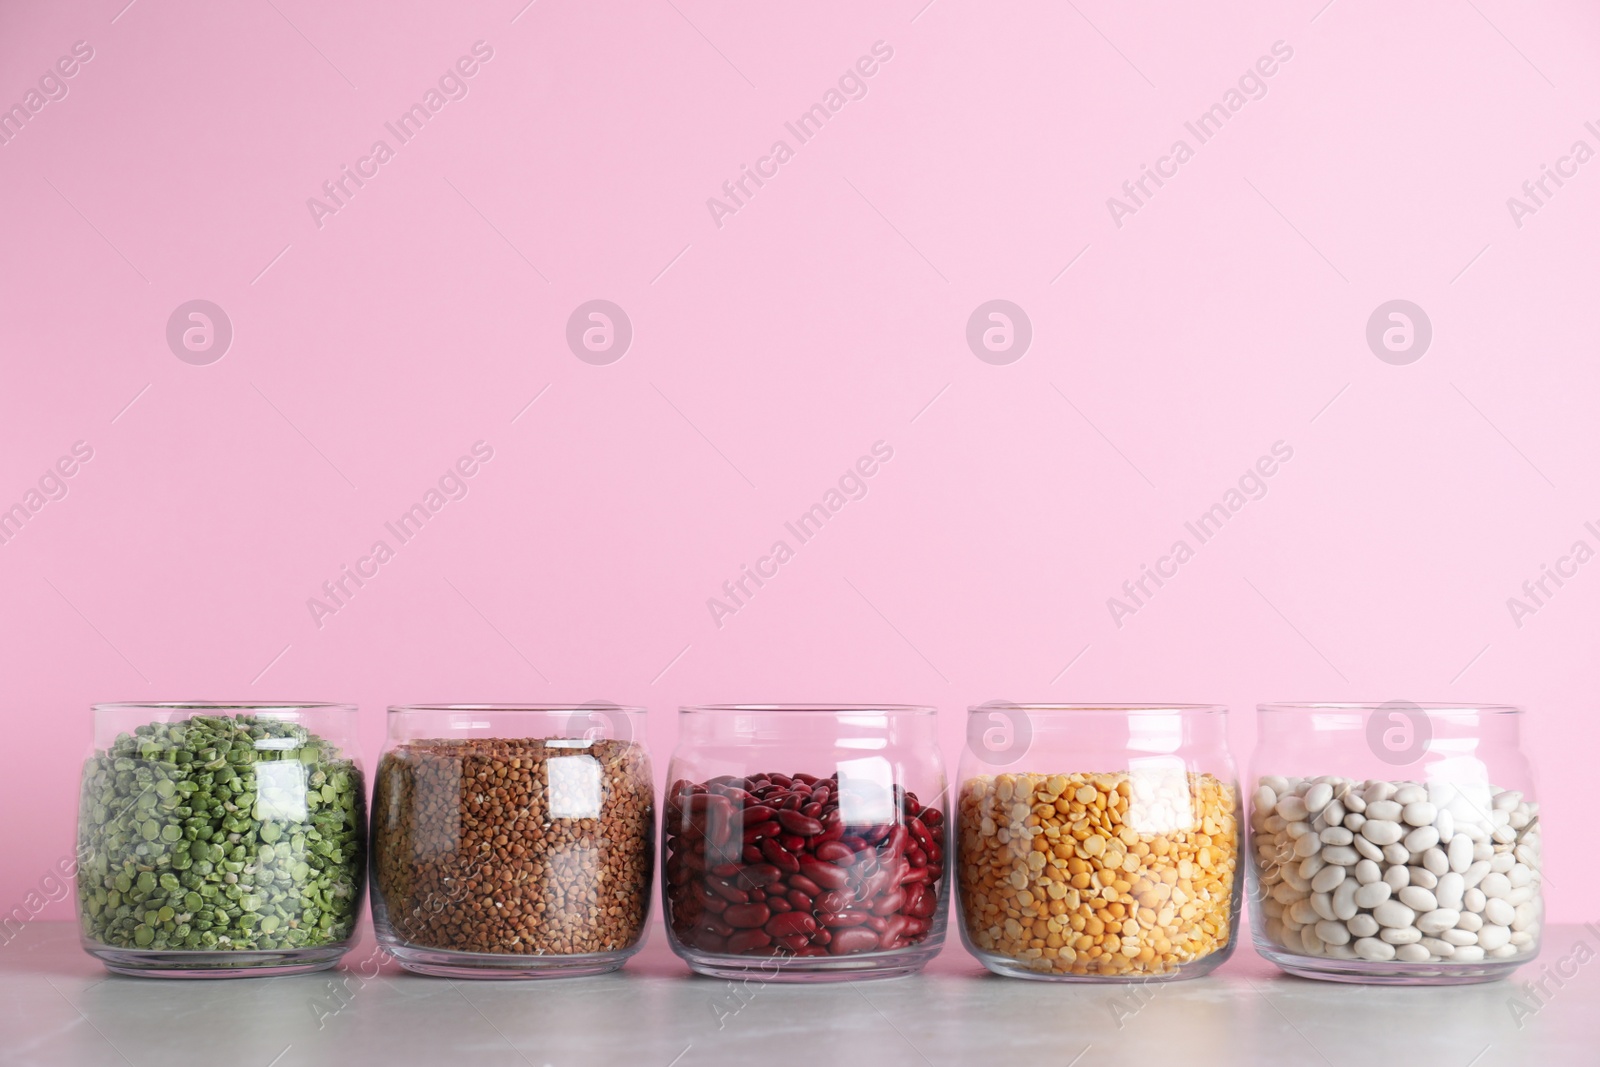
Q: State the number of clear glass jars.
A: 5